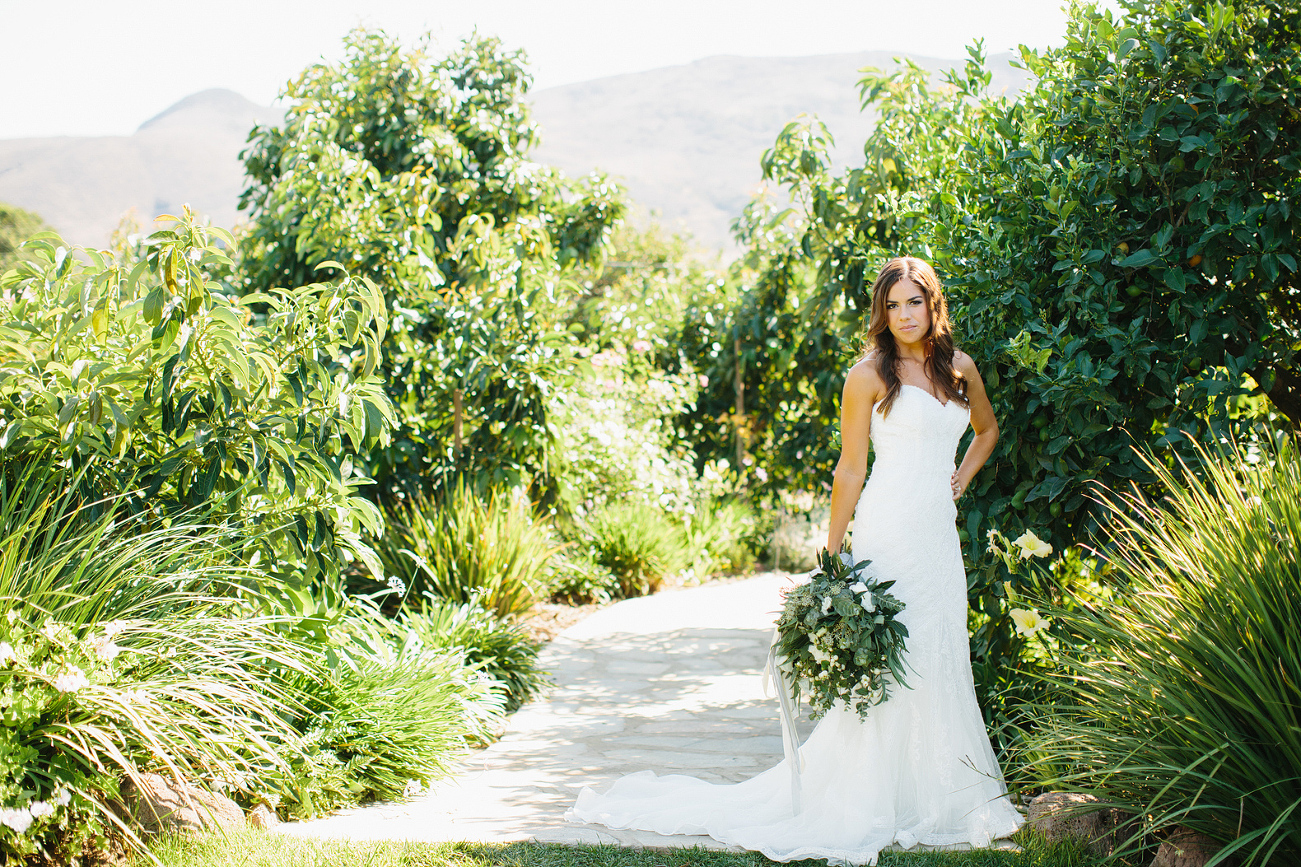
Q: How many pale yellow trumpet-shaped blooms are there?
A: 2